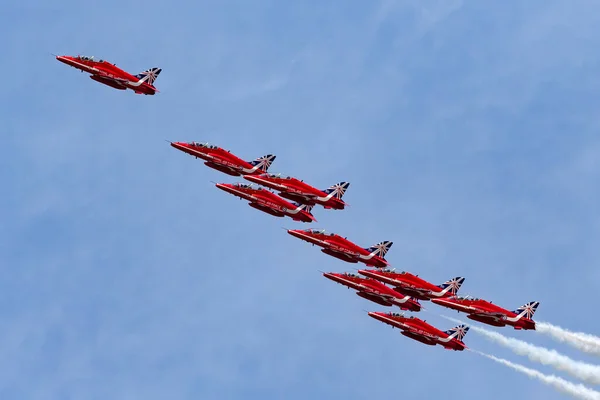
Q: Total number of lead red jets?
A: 1